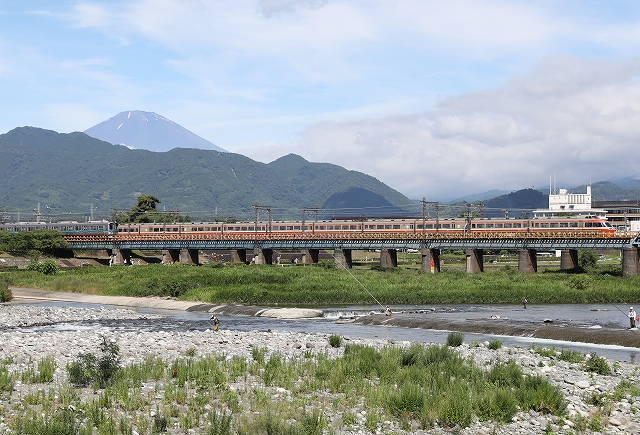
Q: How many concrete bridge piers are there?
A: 13